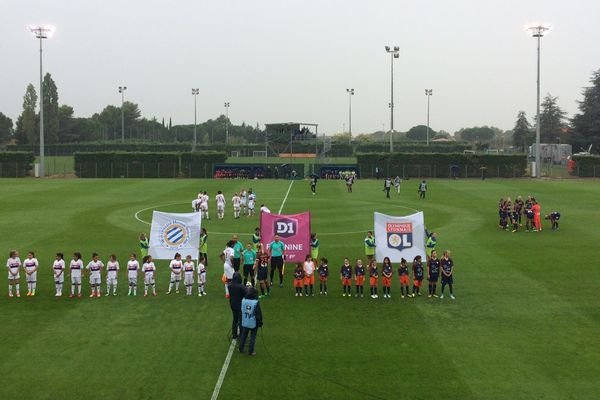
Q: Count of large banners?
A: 3